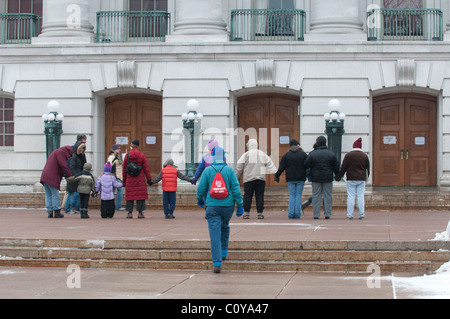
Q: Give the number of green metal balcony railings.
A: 4